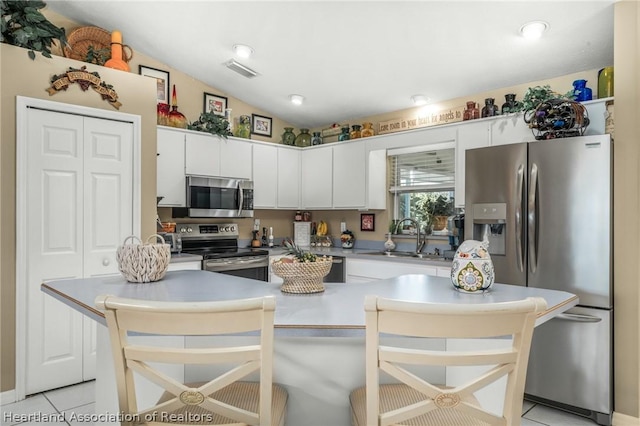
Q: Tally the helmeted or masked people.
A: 0